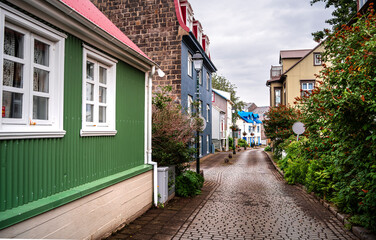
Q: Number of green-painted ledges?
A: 1